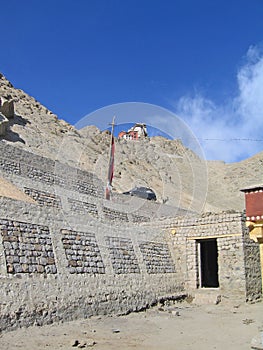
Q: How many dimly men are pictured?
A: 0